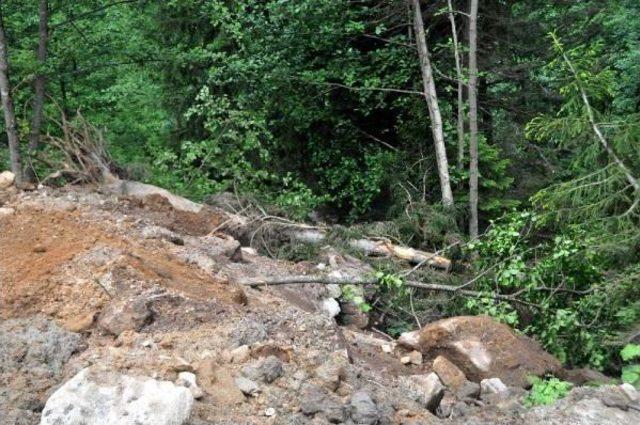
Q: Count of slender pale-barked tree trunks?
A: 3